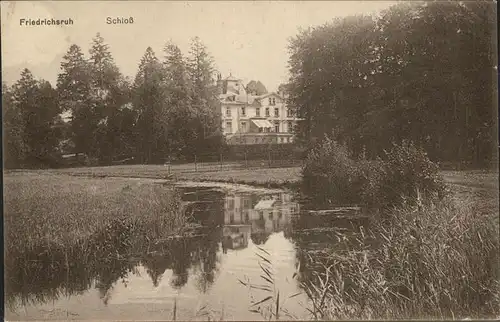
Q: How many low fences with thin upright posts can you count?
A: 1